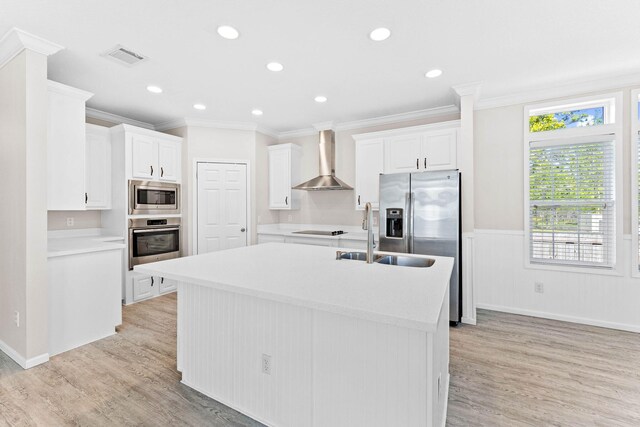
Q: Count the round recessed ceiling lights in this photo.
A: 8